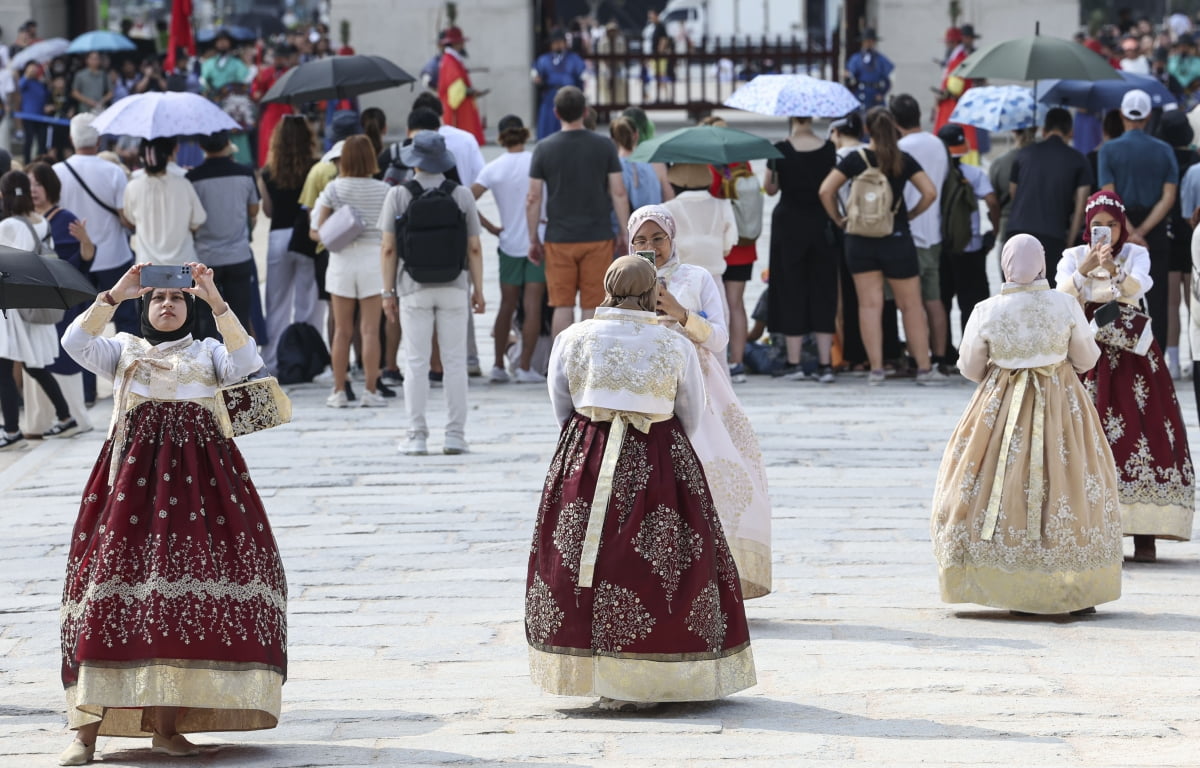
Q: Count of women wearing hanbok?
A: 5